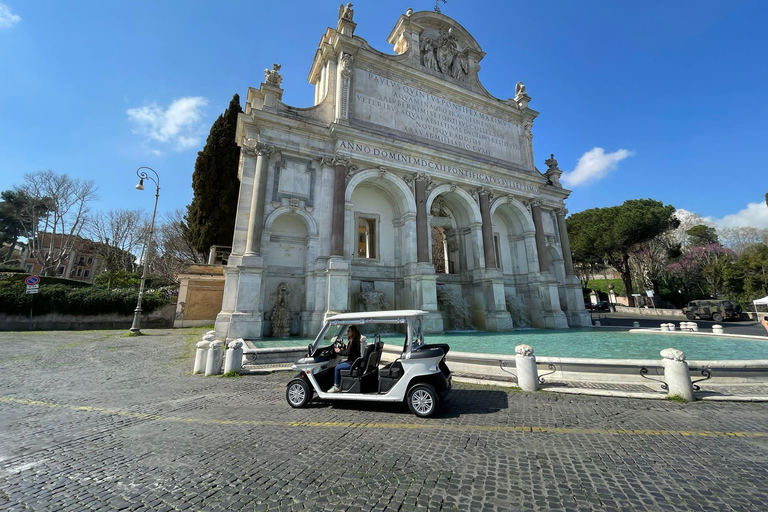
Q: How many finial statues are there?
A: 4